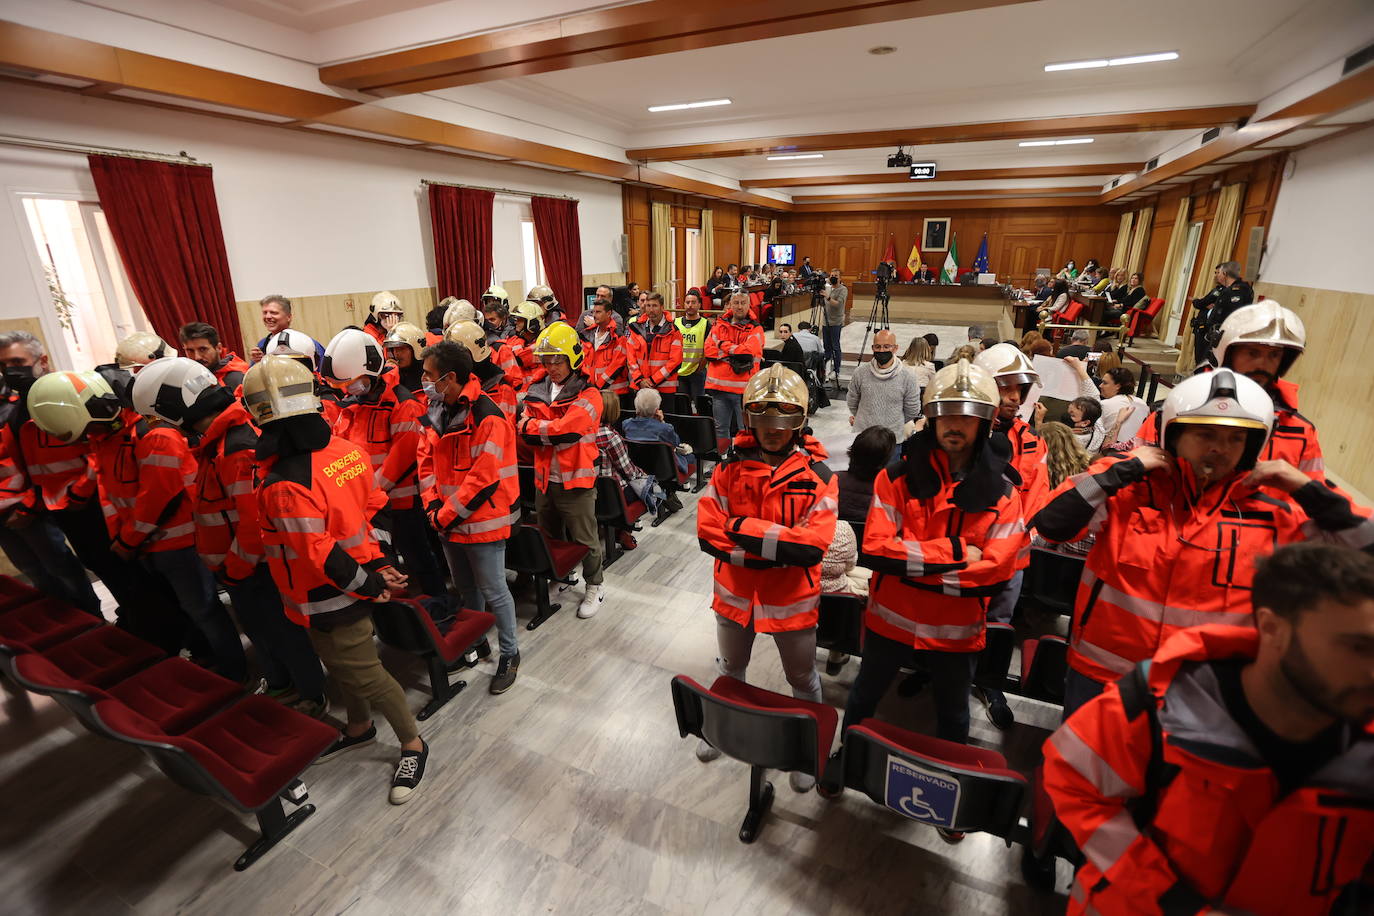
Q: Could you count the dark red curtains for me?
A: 3